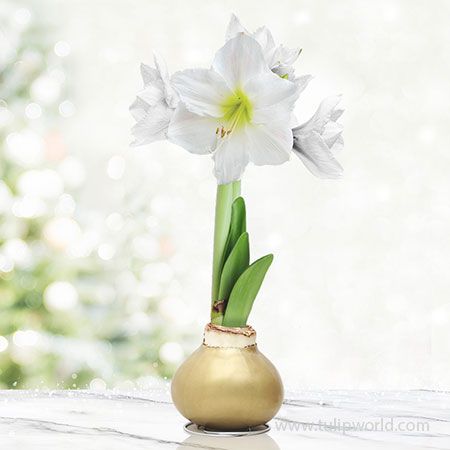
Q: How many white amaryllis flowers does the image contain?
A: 4